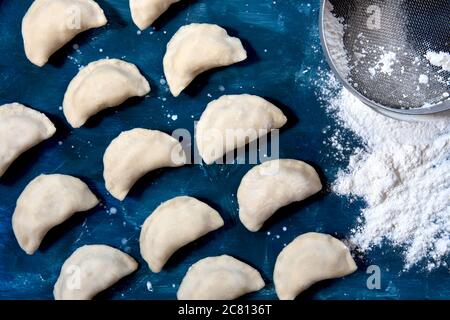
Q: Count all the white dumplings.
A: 13